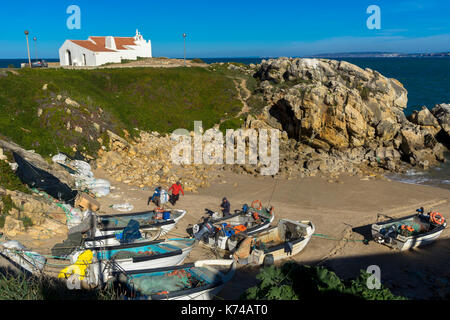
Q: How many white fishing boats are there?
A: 7